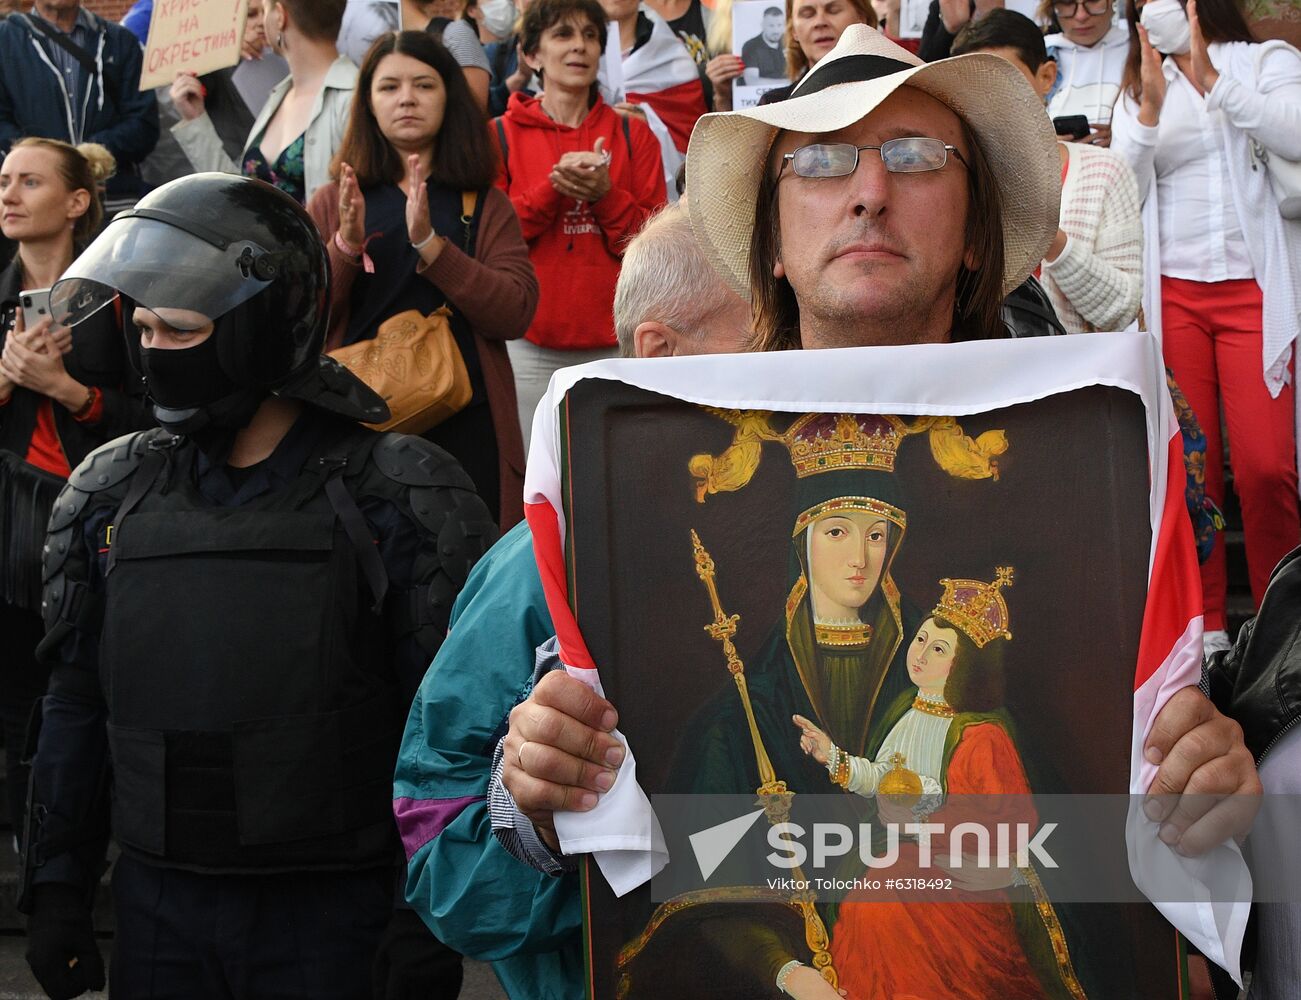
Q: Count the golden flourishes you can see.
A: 2